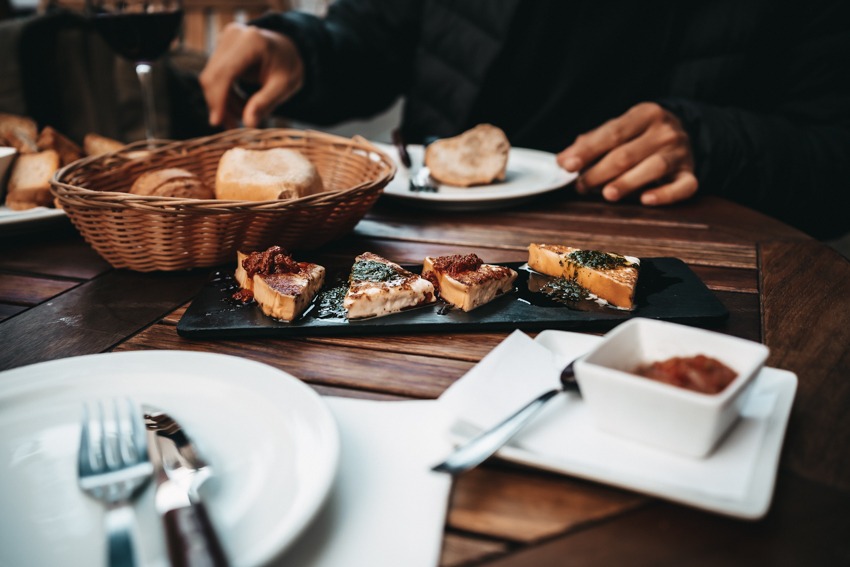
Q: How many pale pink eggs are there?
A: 0